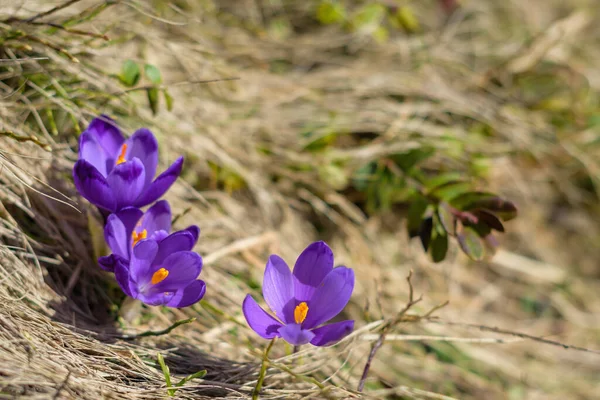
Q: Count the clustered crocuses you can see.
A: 3